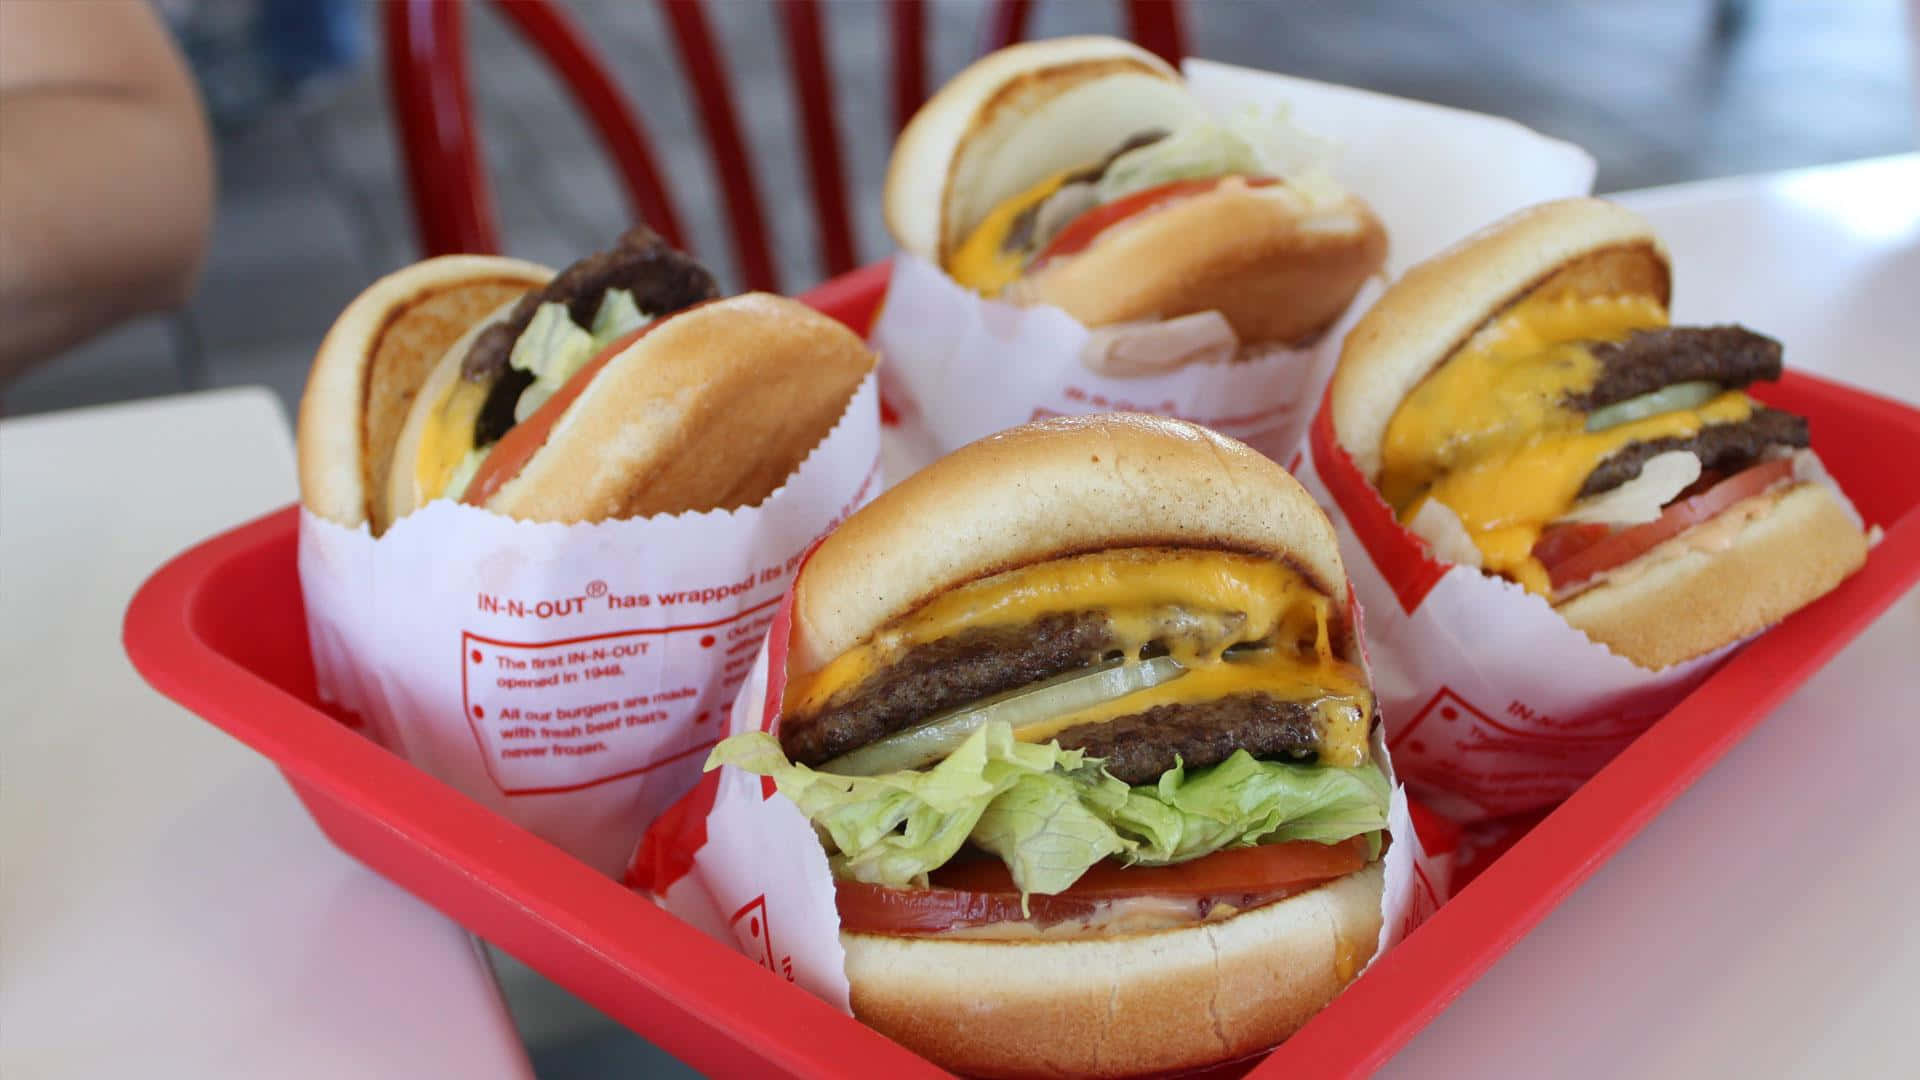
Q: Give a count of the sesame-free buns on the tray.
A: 4